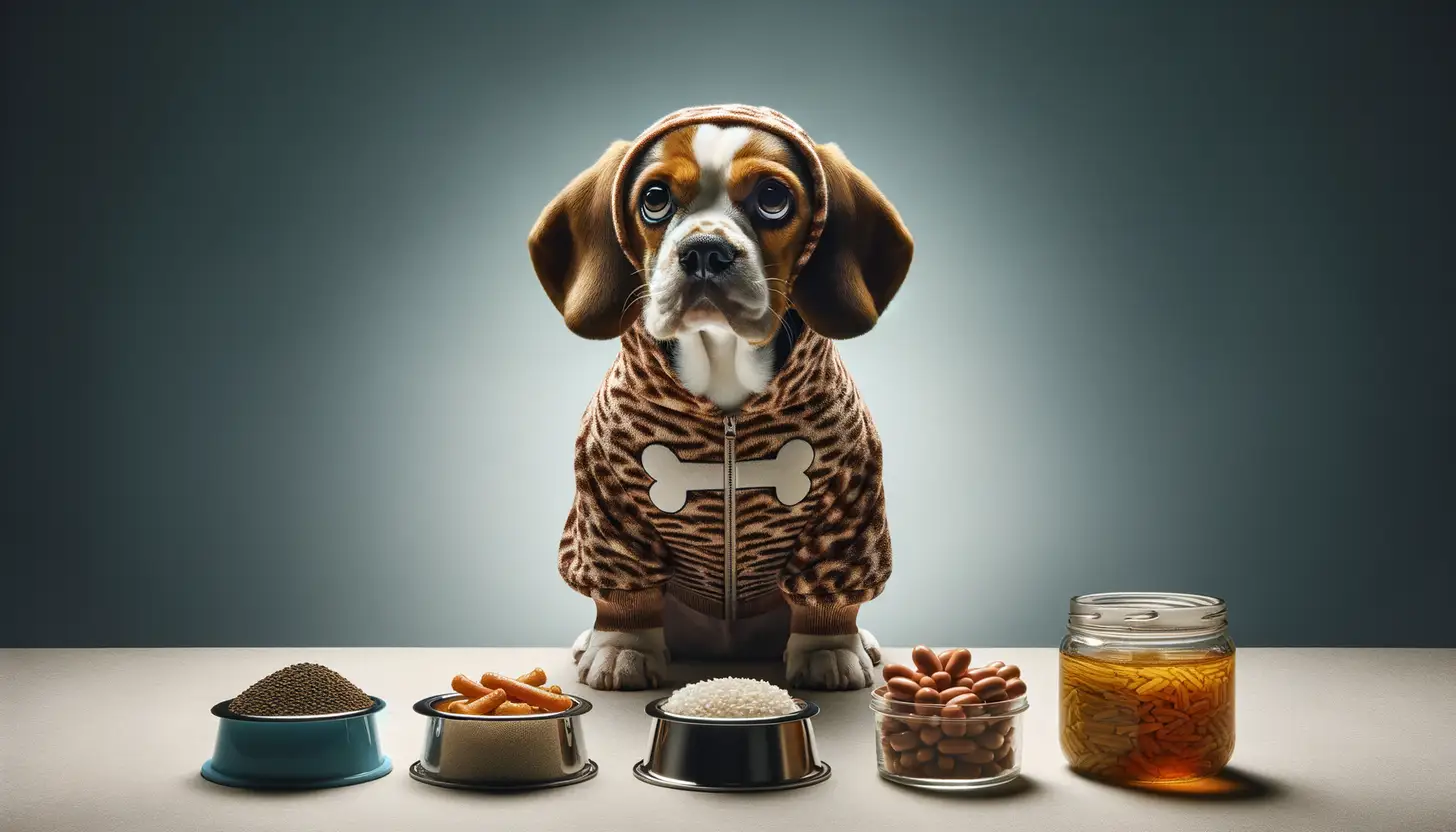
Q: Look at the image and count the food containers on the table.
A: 5